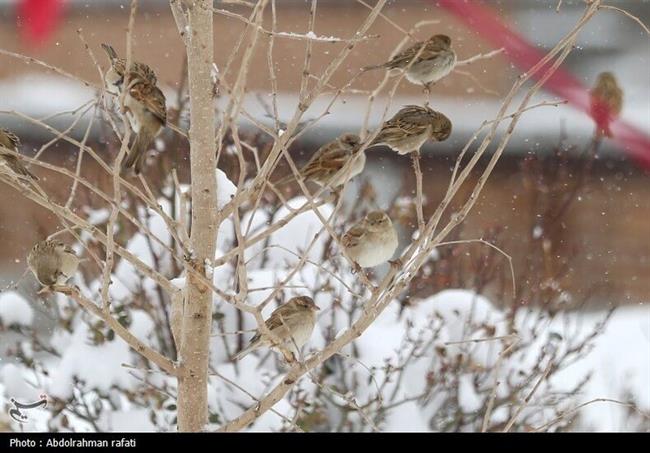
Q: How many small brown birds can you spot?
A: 10